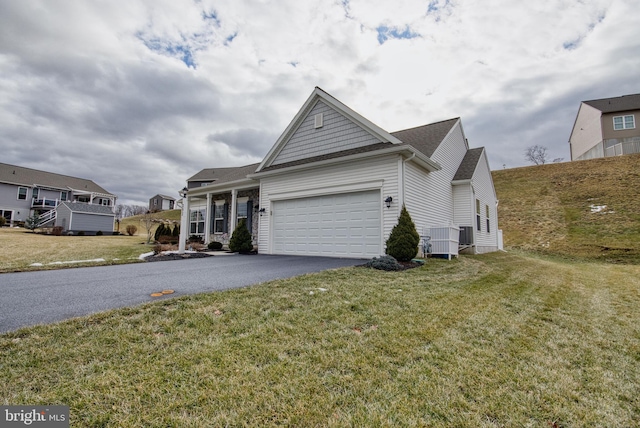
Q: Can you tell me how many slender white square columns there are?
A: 3